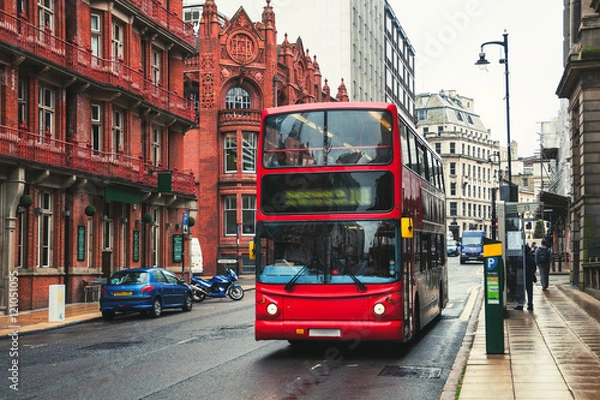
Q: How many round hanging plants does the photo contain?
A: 4